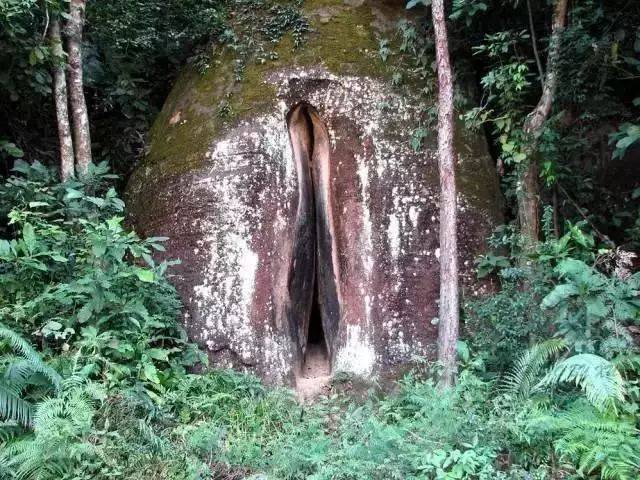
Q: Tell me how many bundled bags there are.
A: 0